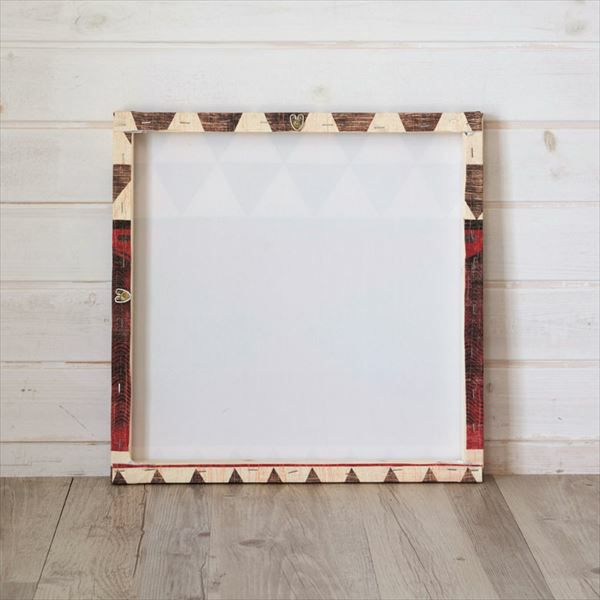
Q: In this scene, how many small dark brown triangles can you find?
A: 10